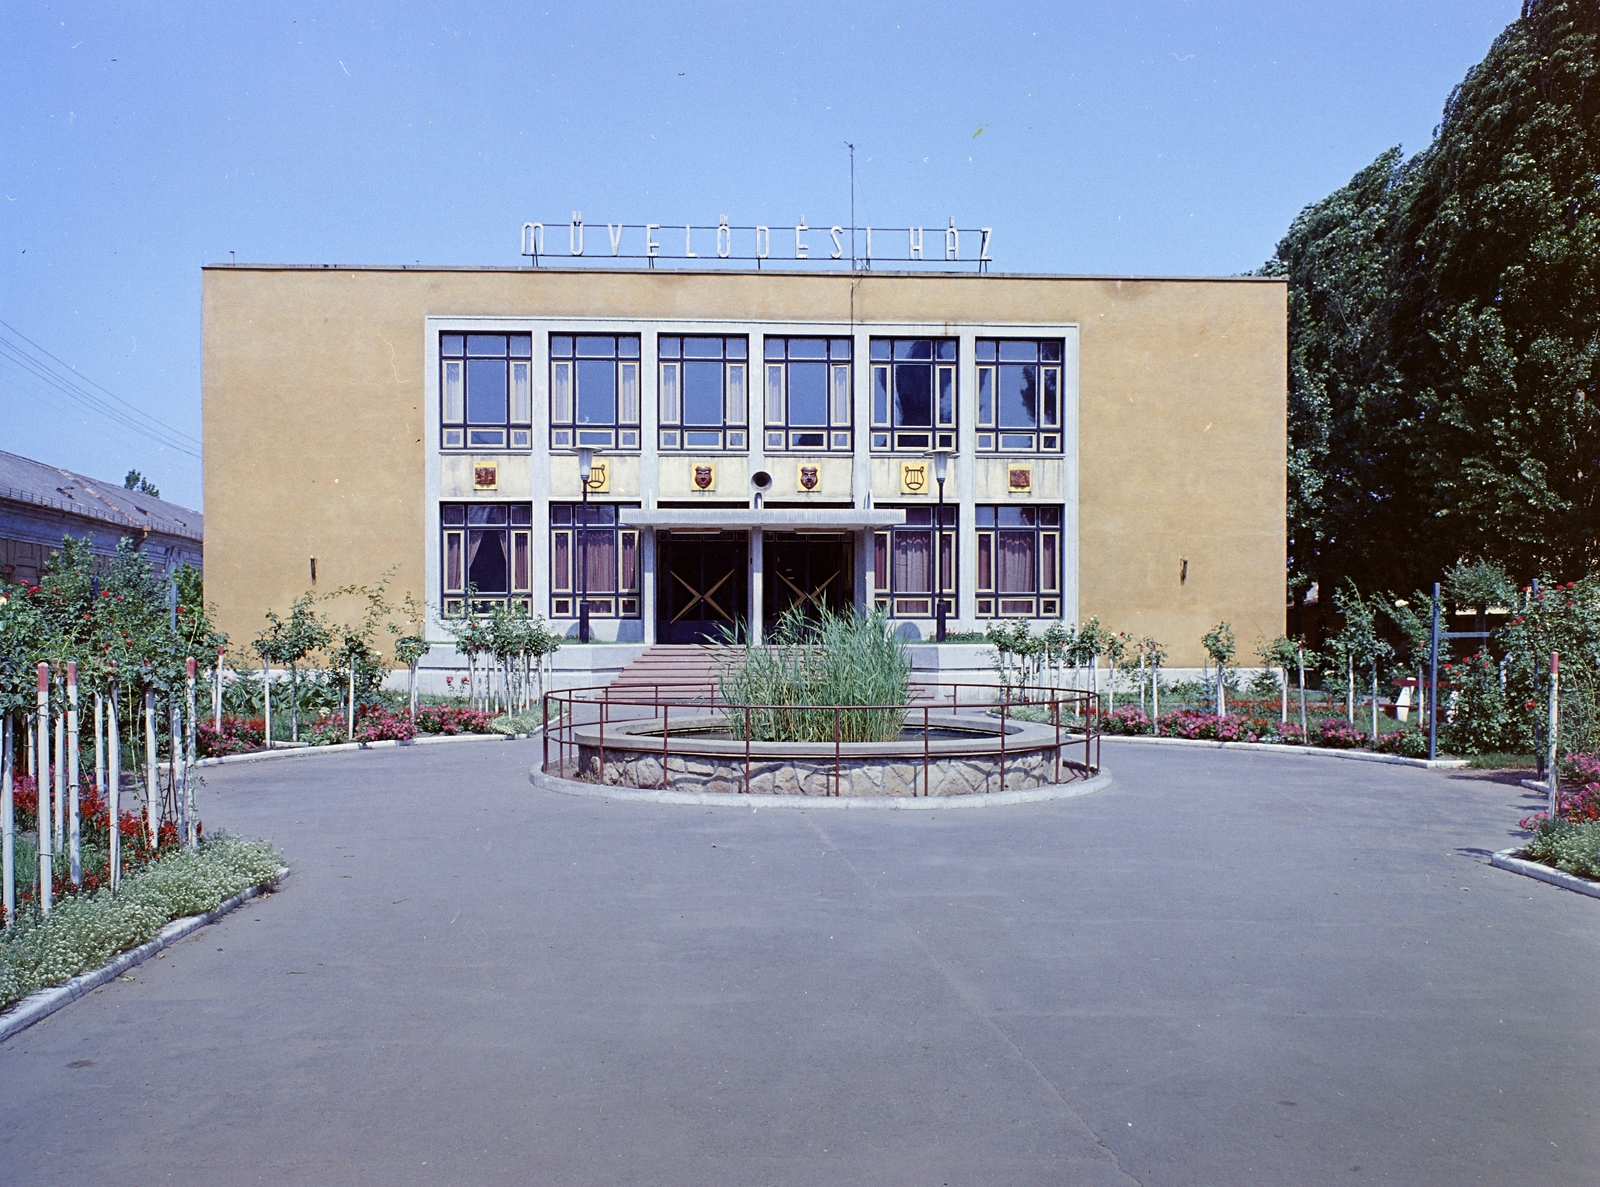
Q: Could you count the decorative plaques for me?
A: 6